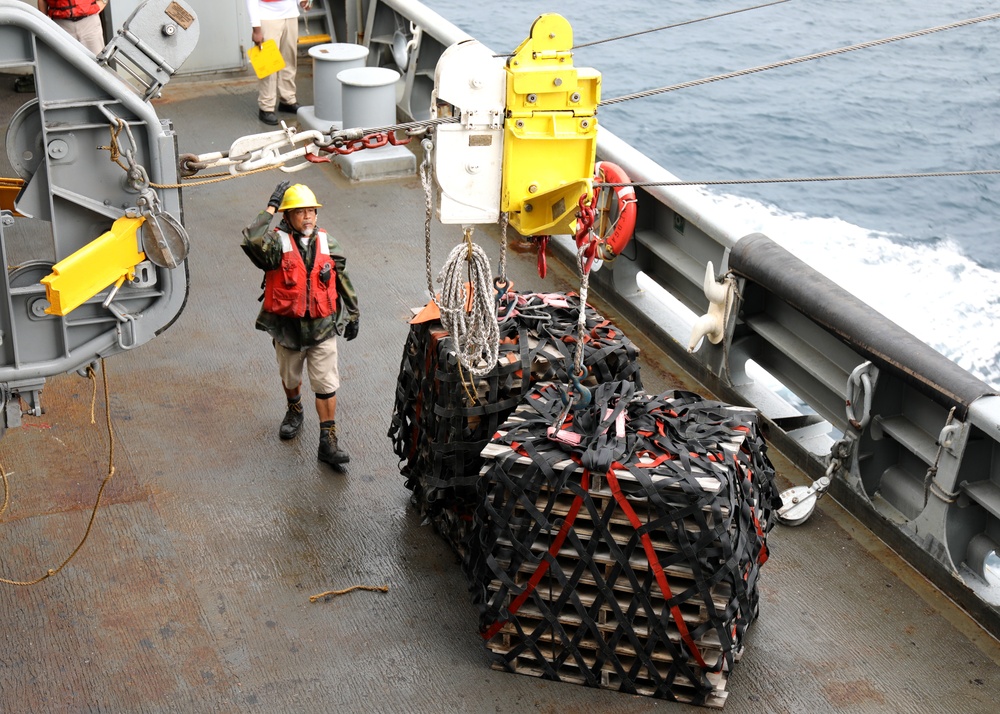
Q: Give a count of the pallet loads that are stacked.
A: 2